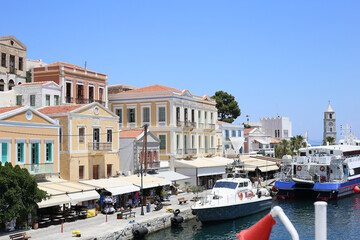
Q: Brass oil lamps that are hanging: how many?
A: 0